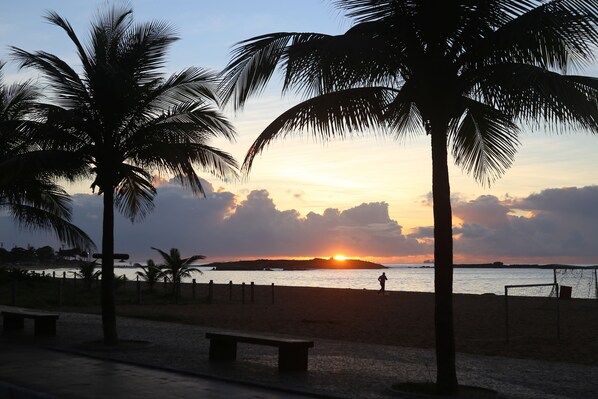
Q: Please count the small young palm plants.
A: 3